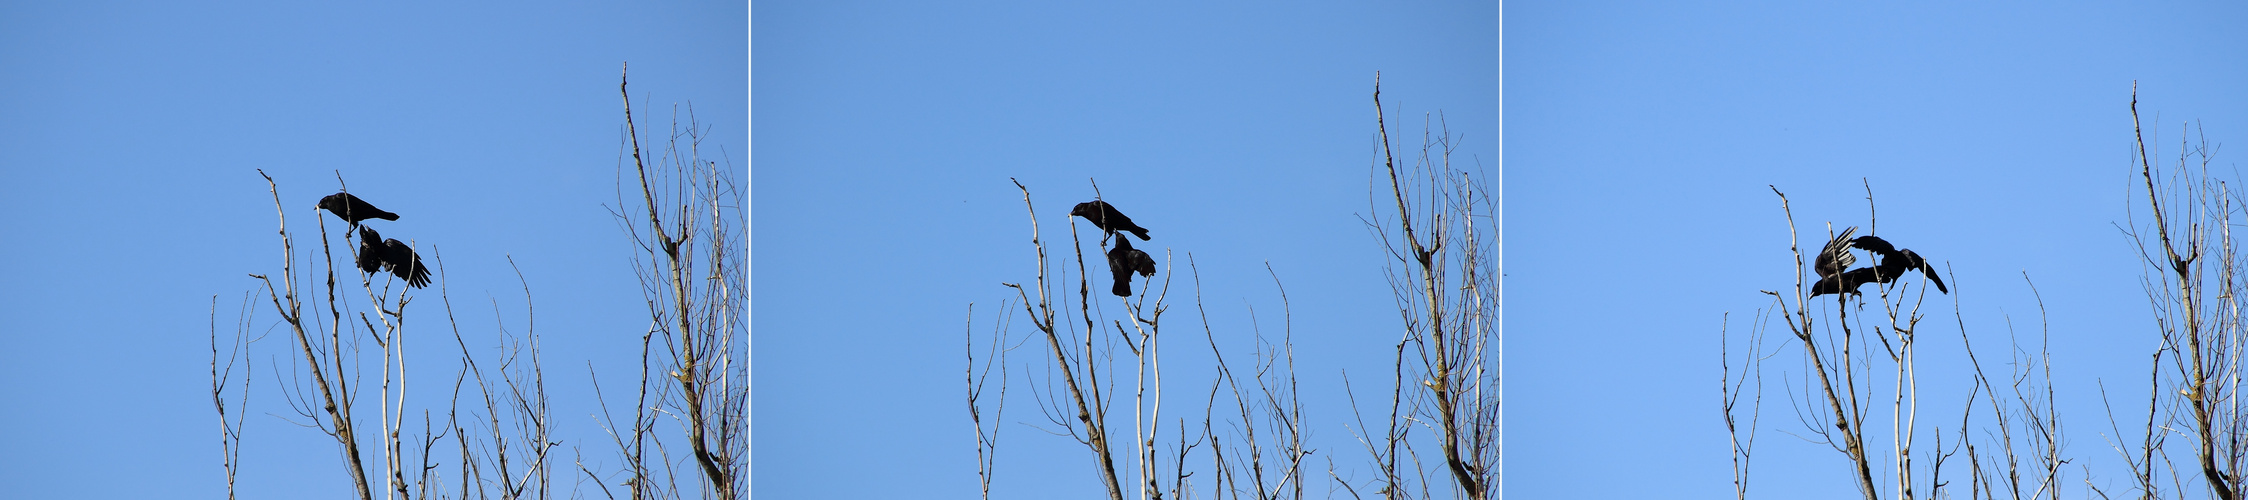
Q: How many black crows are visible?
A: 6